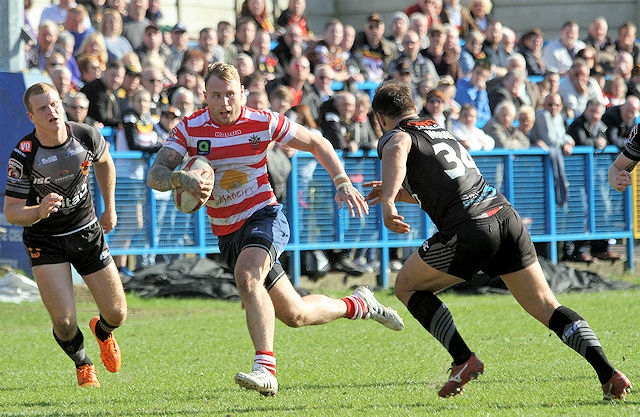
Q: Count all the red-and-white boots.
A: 2